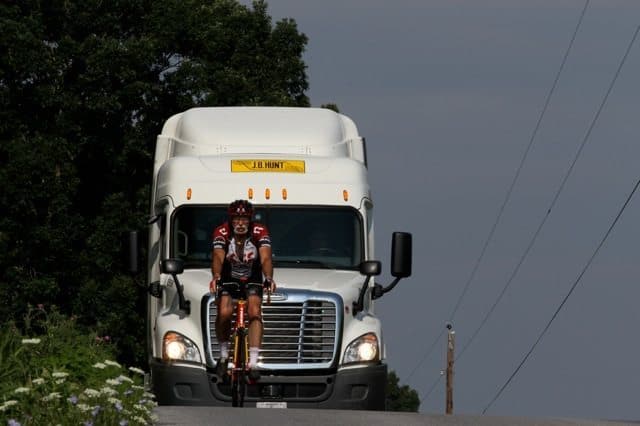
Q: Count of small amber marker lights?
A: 5